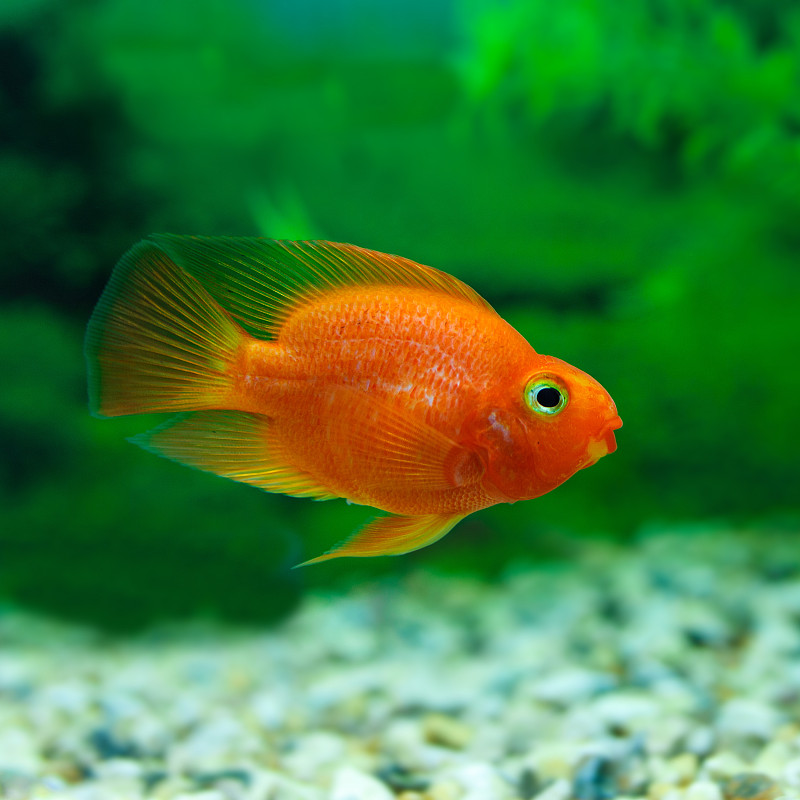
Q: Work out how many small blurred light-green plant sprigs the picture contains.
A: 1